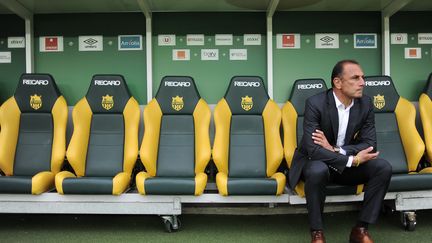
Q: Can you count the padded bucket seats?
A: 7